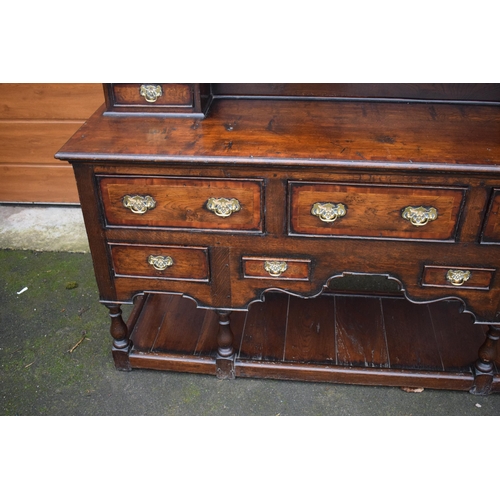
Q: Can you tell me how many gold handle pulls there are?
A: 8